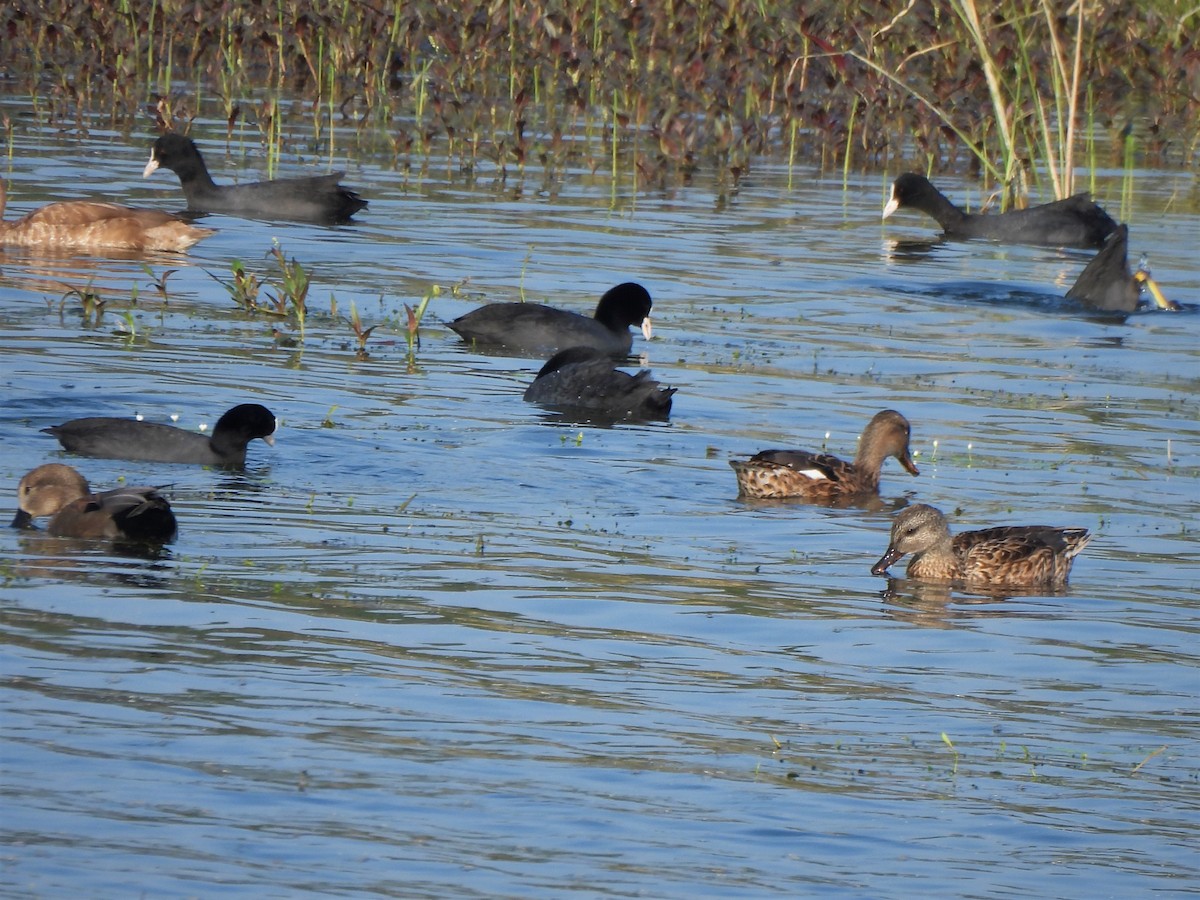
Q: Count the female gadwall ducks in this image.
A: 2